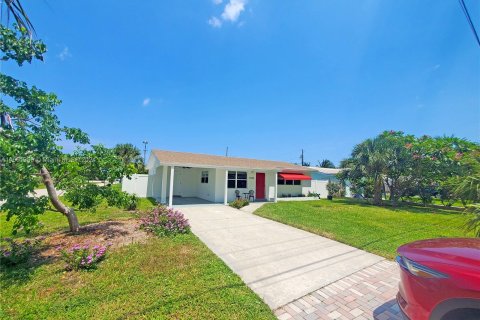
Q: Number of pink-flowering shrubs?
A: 2